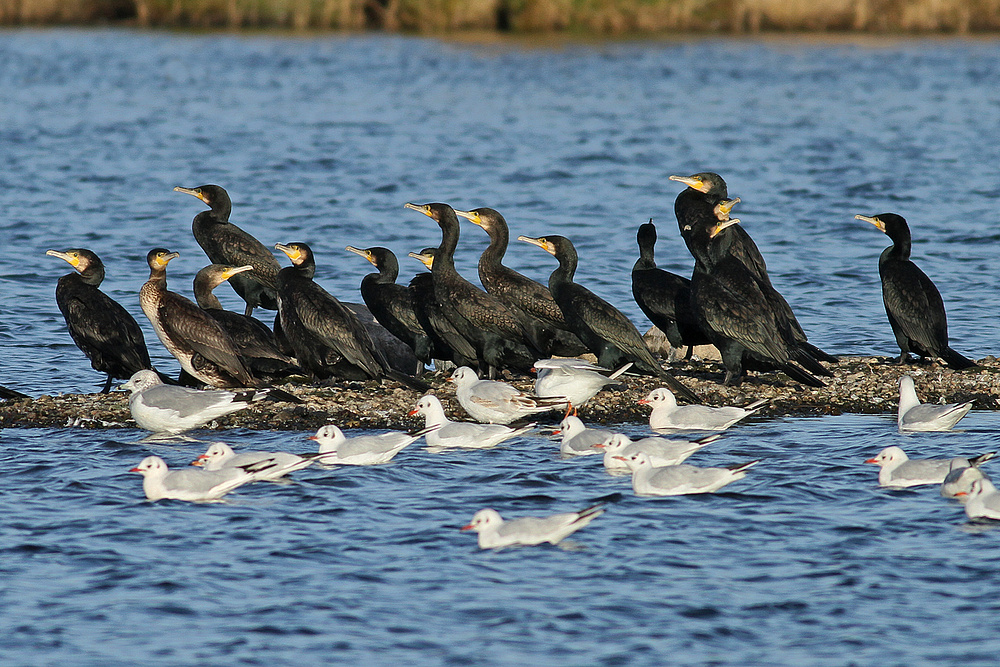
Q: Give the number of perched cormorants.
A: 15